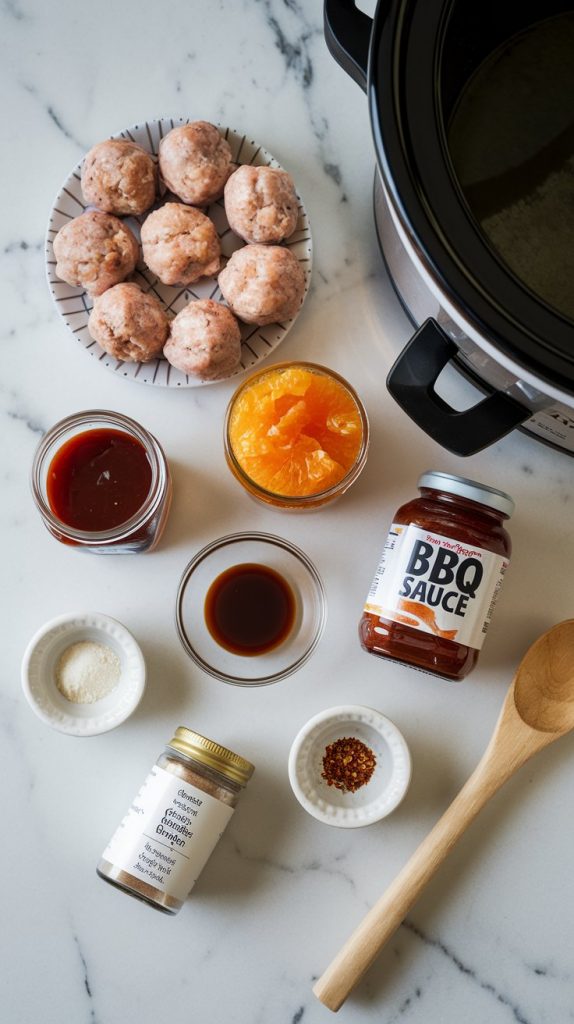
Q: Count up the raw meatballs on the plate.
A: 8